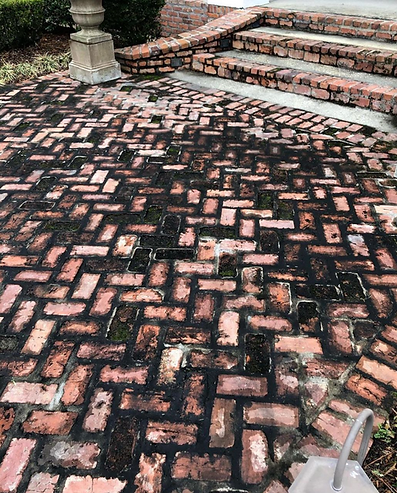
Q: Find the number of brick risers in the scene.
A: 3